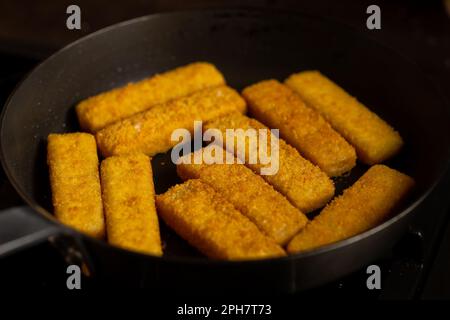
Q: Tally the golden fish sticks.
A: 10